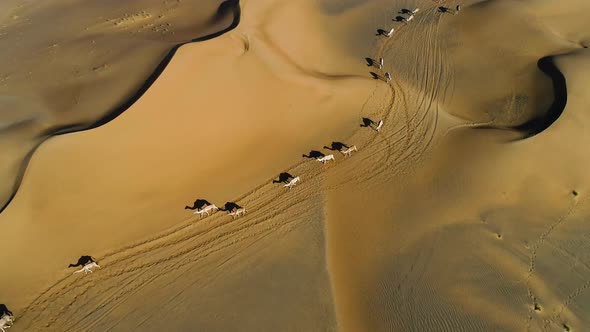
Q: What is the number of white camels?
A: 14